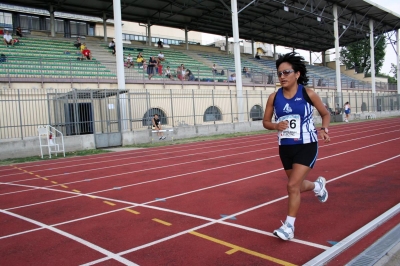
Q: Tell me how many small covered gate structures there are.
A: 1